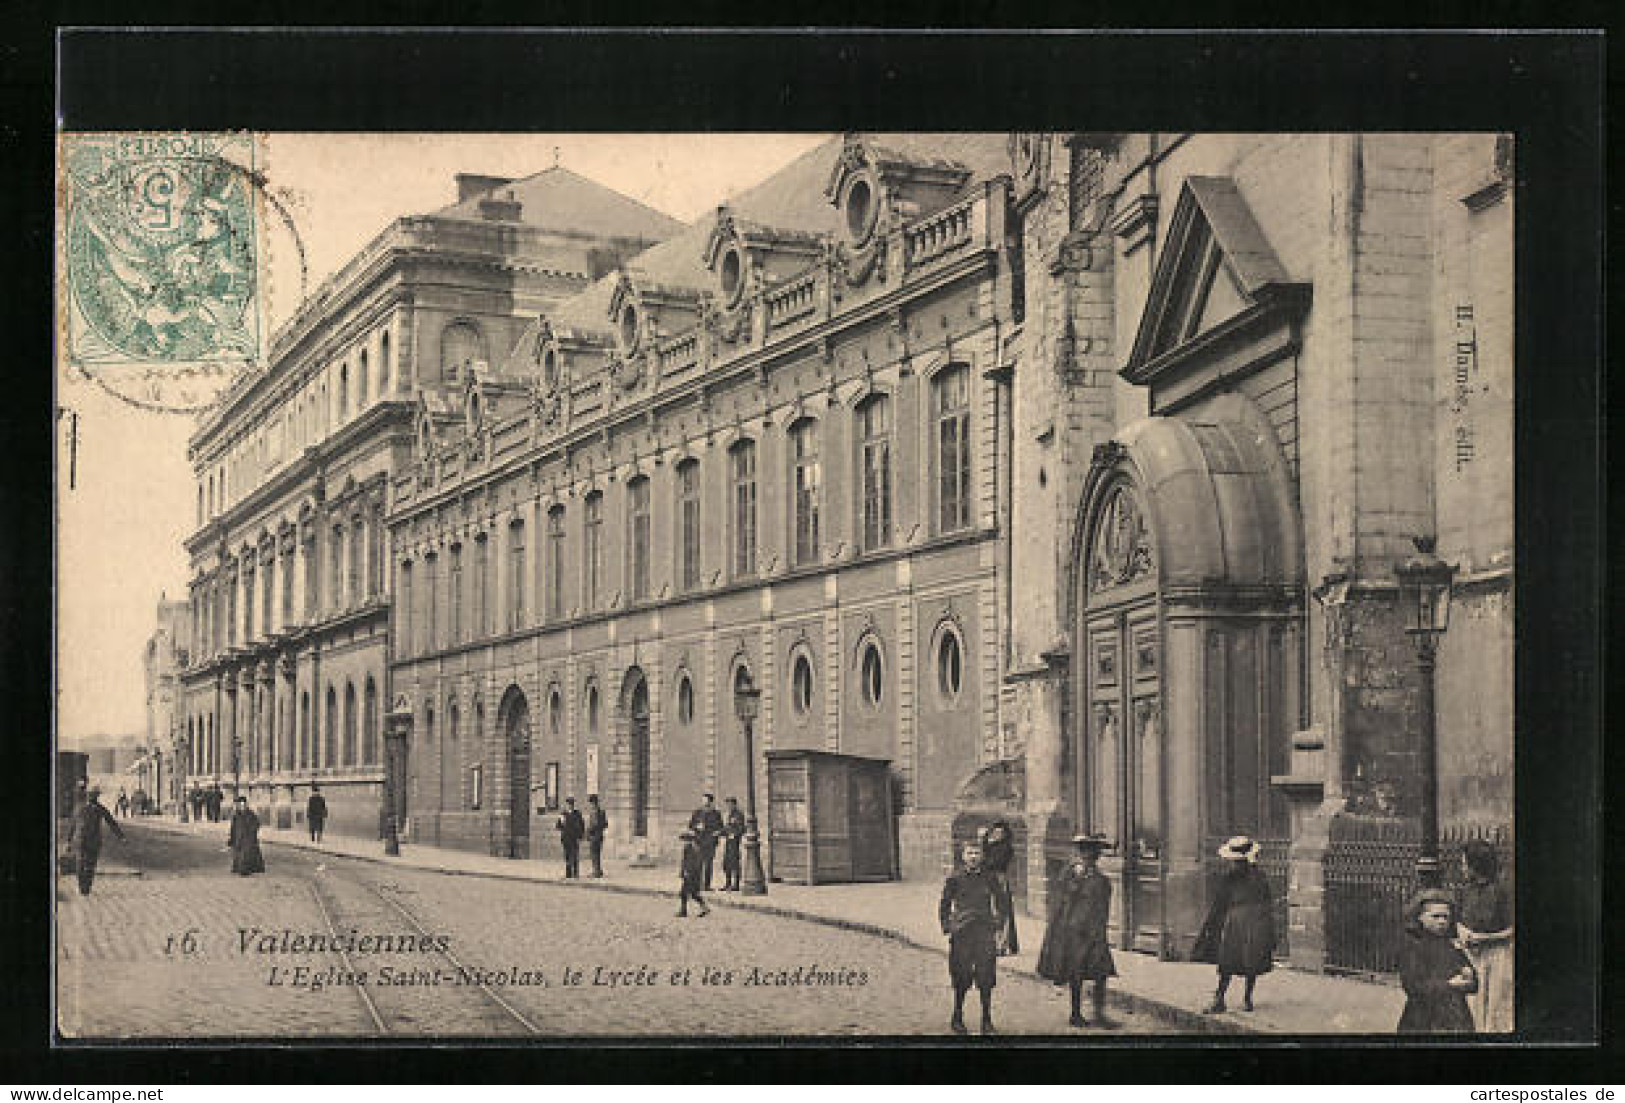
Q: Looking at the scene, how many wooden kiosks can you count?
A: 1